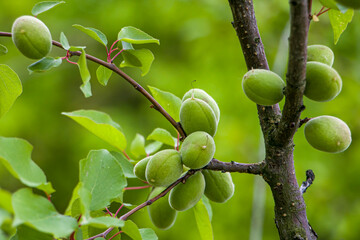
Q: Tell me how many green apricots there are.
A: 13